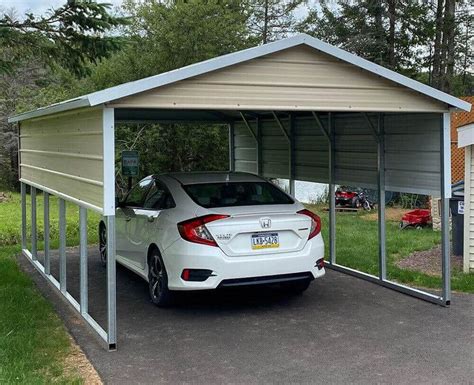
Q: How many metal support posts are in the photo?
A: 12